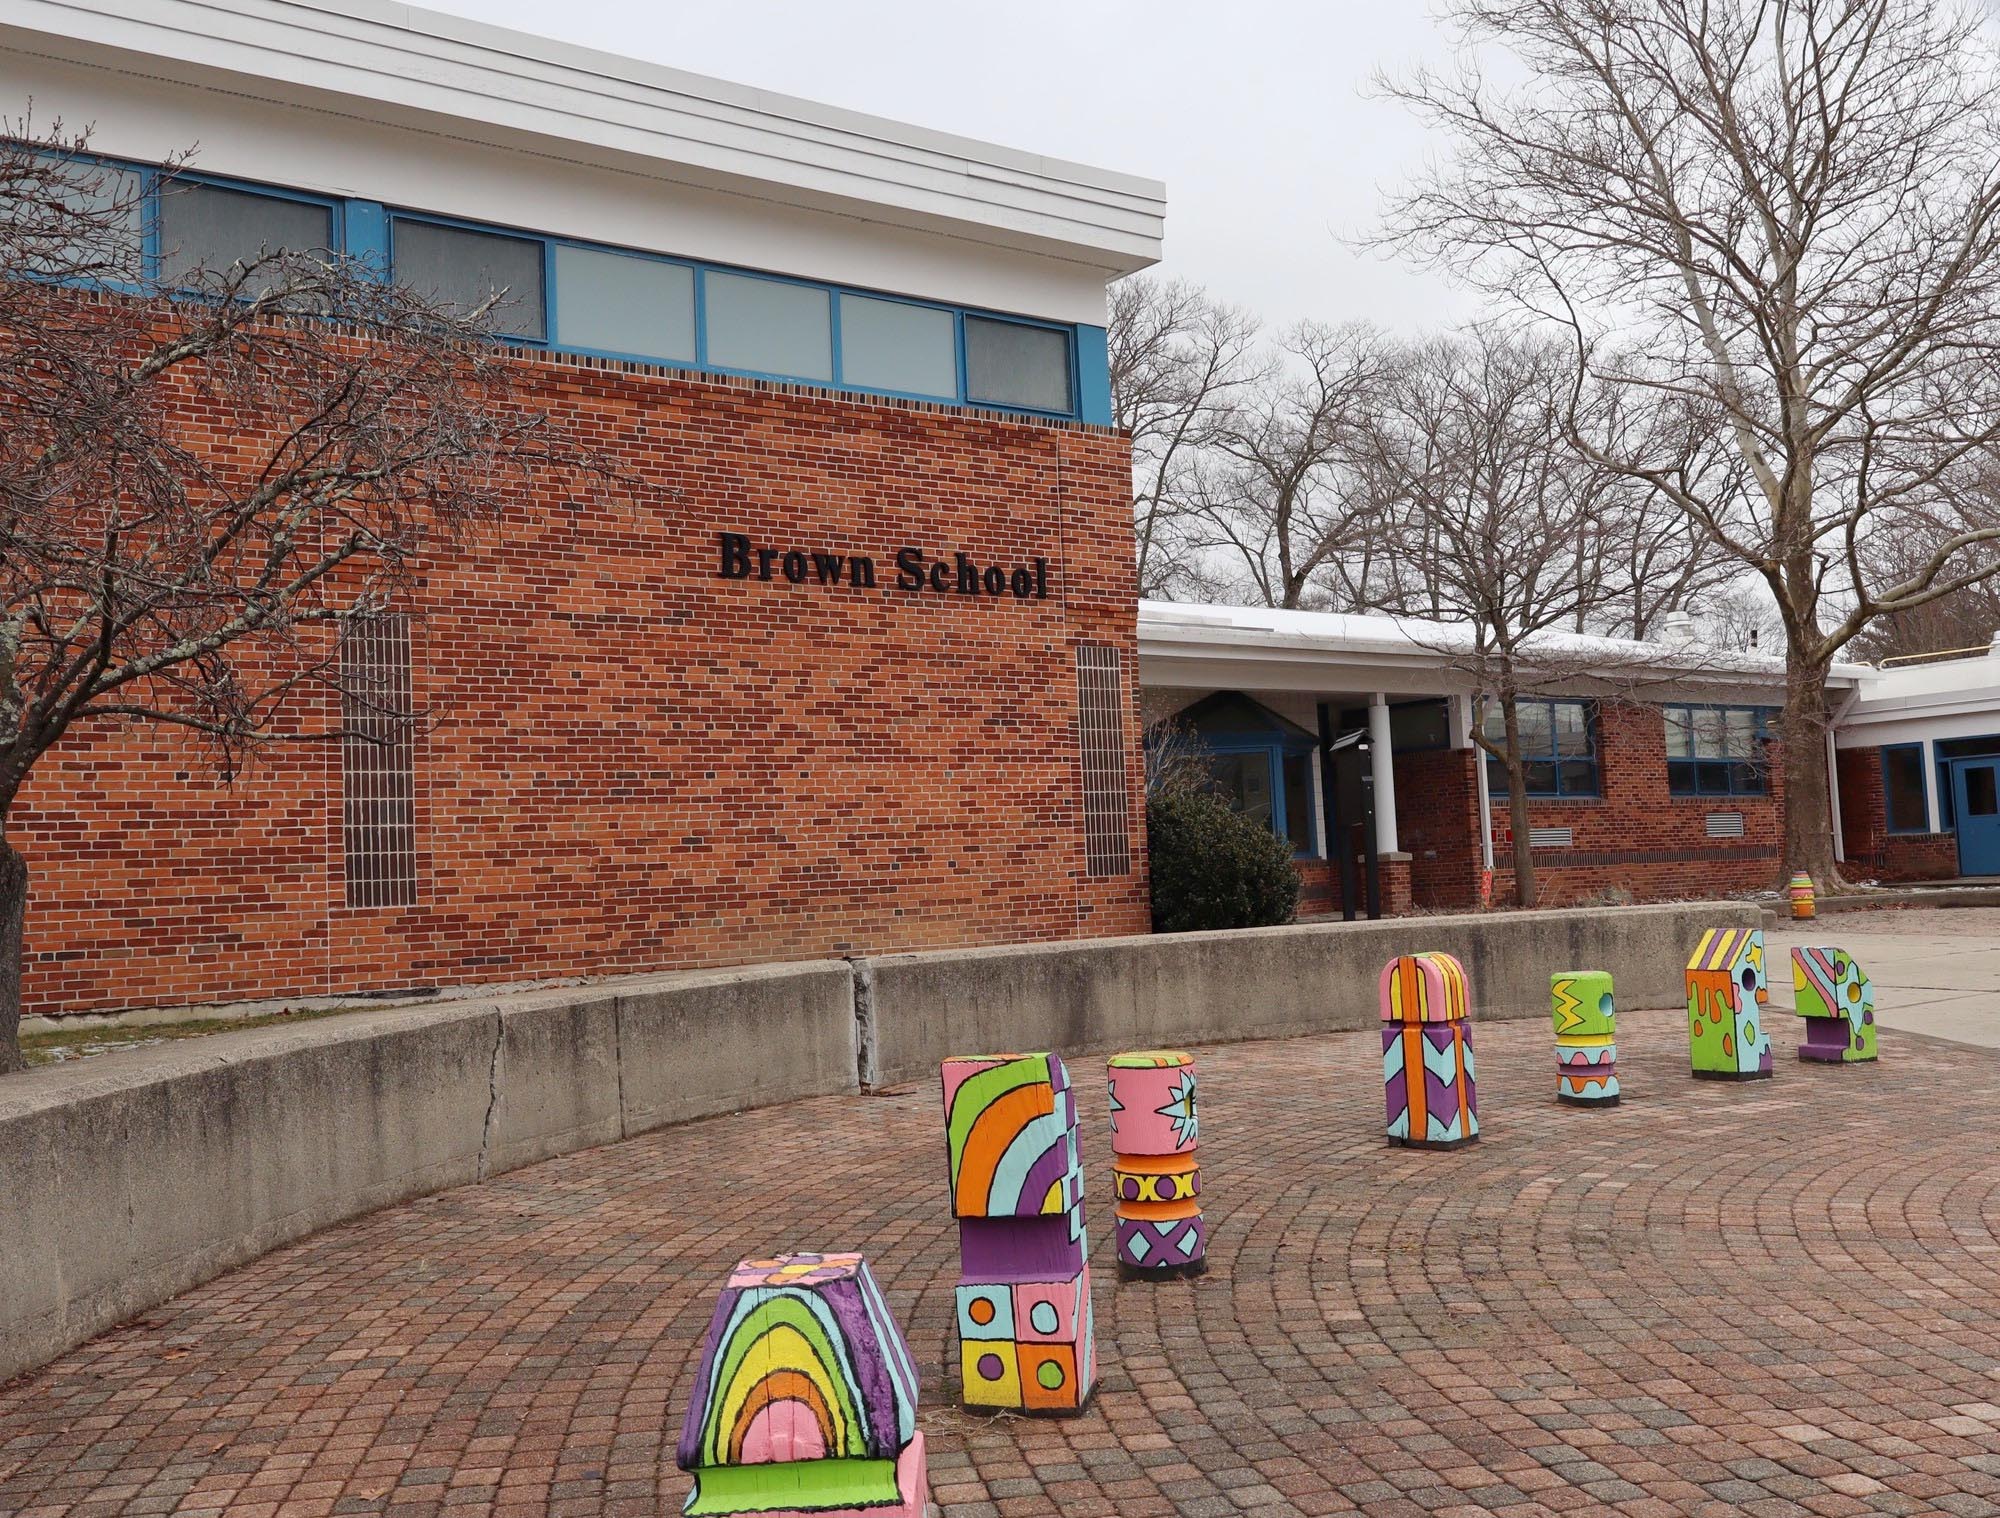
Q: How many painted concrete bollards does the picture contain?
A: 8